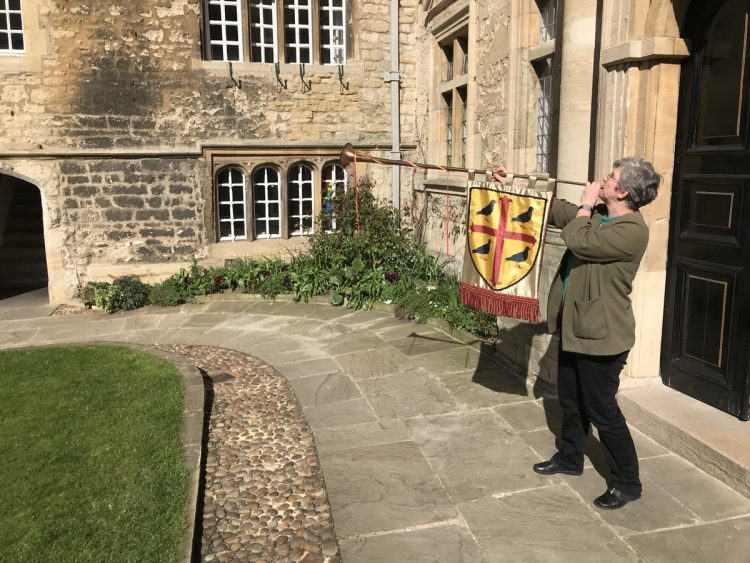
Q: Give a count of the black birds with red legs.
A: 4